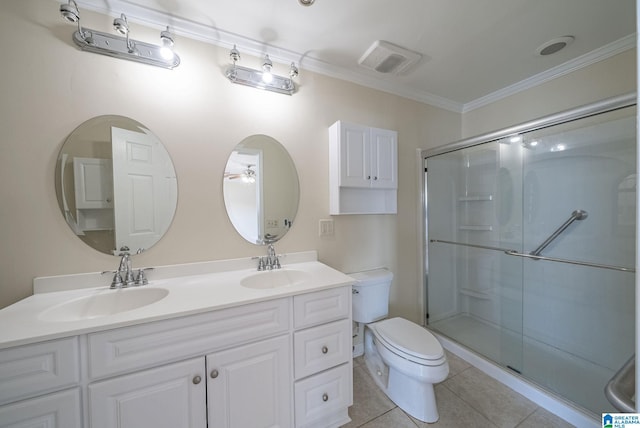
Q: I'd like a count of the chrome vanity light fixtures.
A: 2